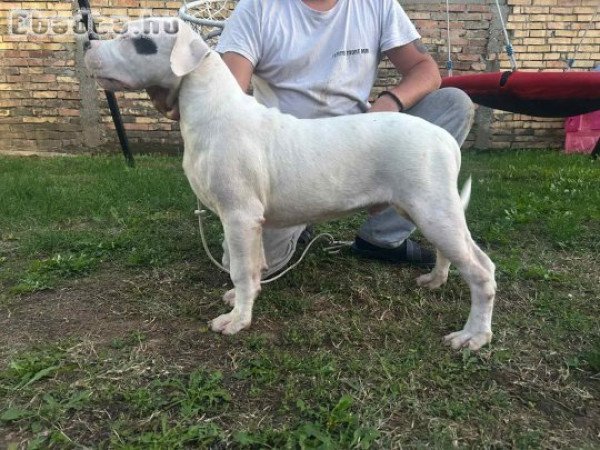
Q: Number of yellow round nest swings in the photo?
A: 0